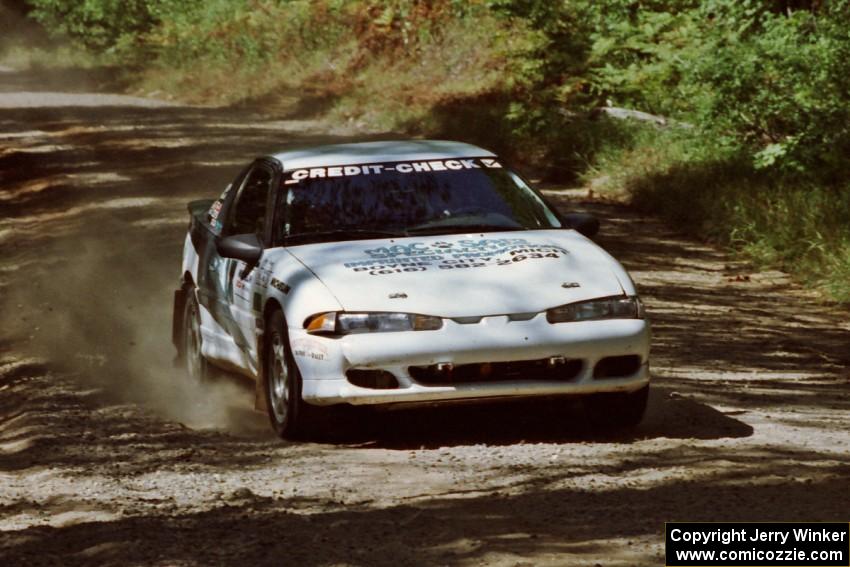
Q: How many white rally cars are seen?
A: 1